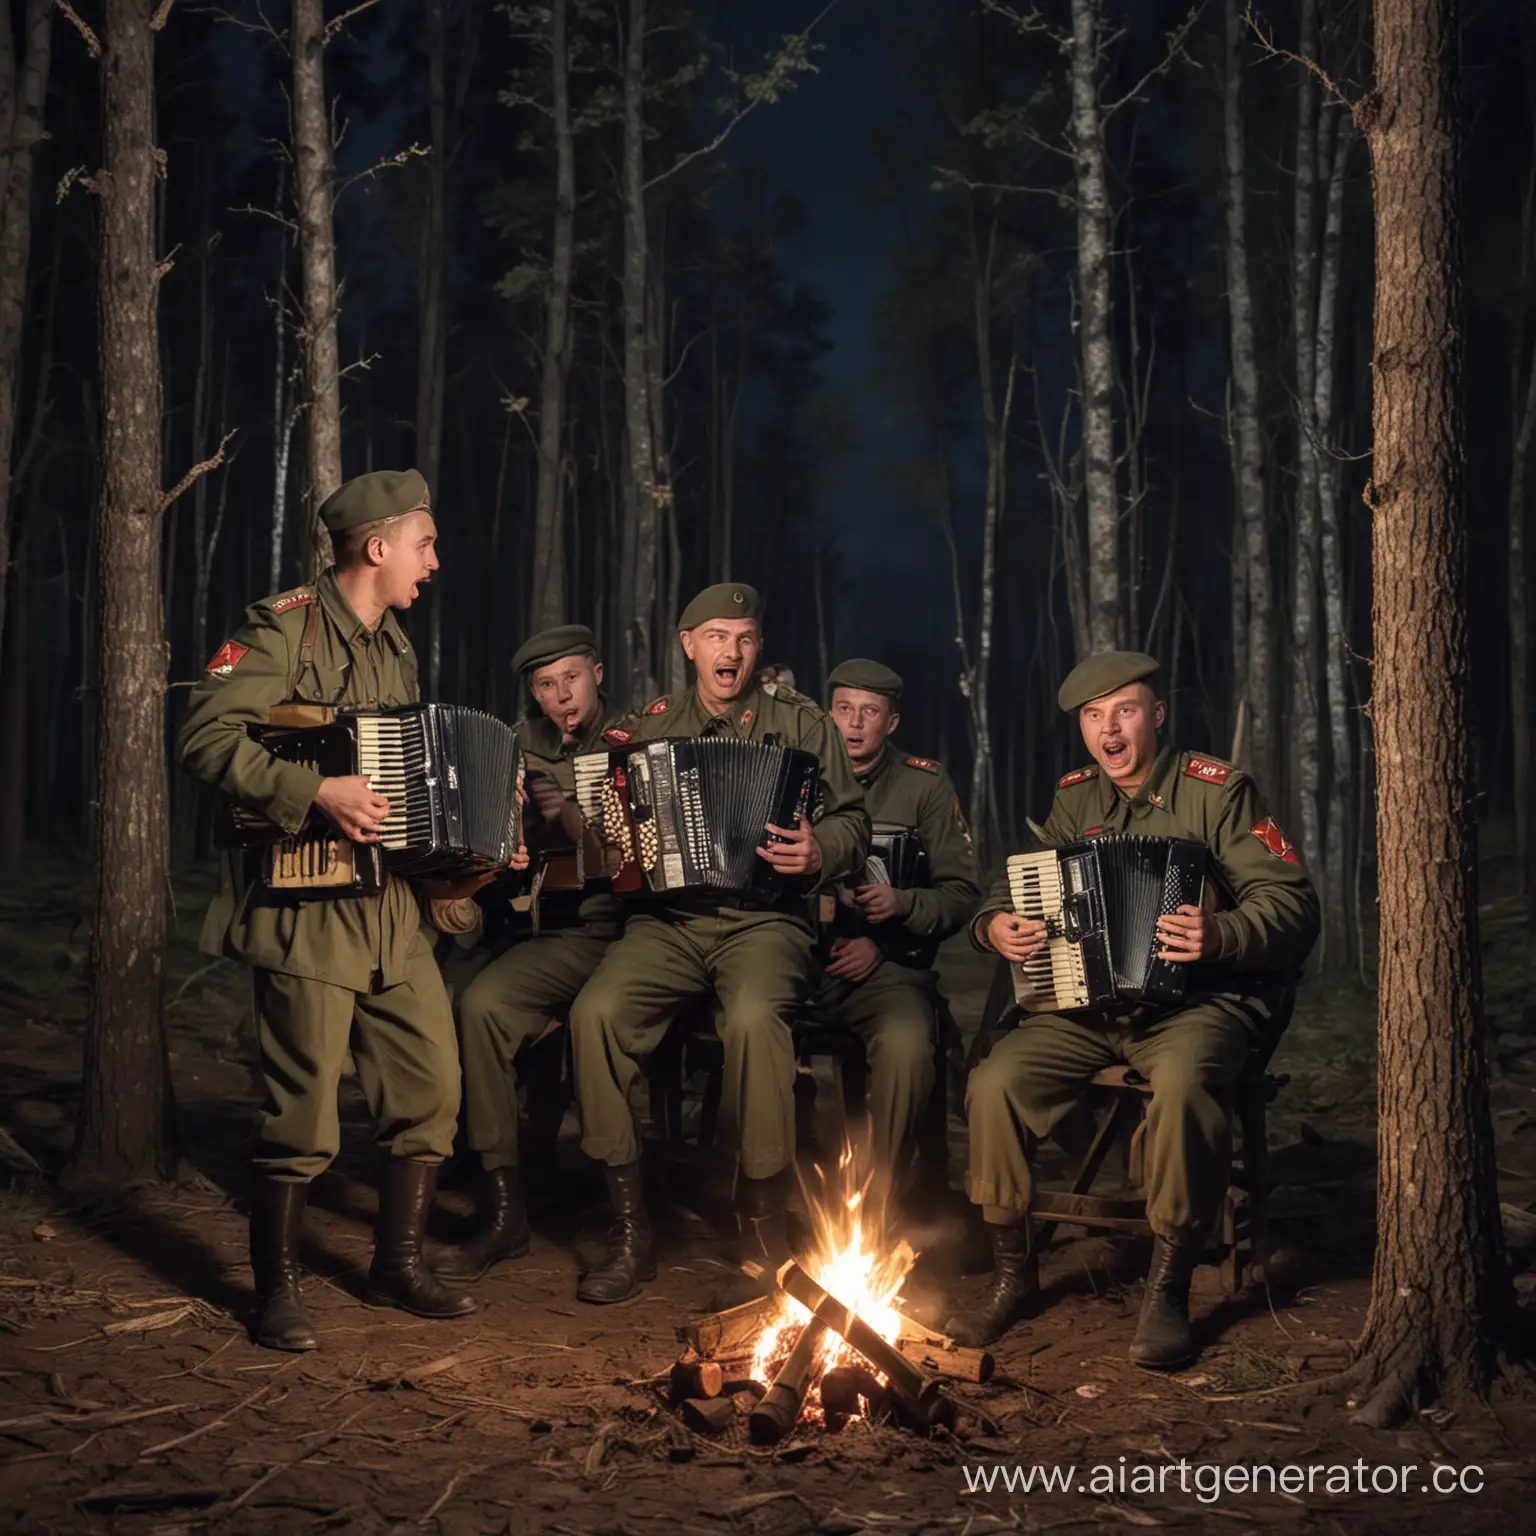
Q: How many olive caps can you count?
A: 5